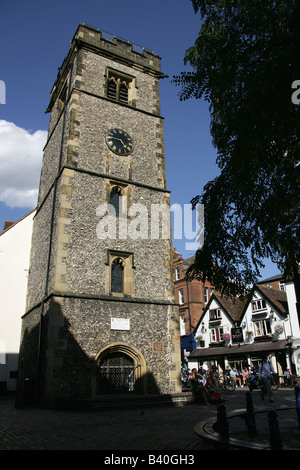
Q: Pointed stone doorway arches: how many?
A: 1